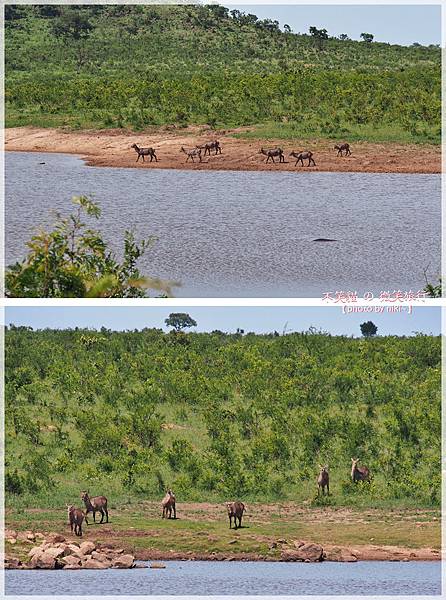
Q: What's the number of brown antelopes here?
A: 12